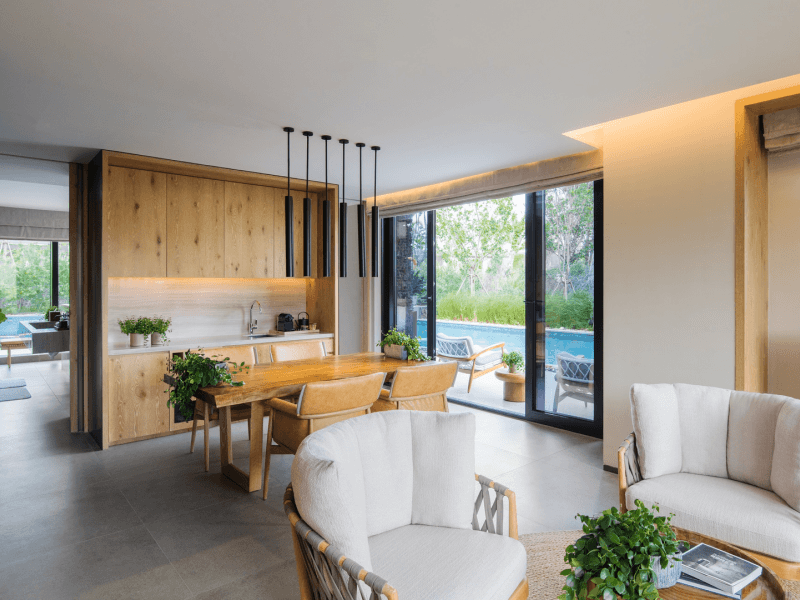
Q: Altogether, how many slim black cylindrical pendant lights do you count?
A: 6